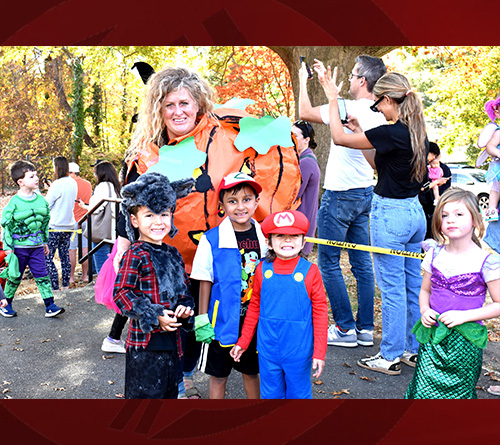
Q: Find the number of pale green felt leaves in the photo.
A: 3